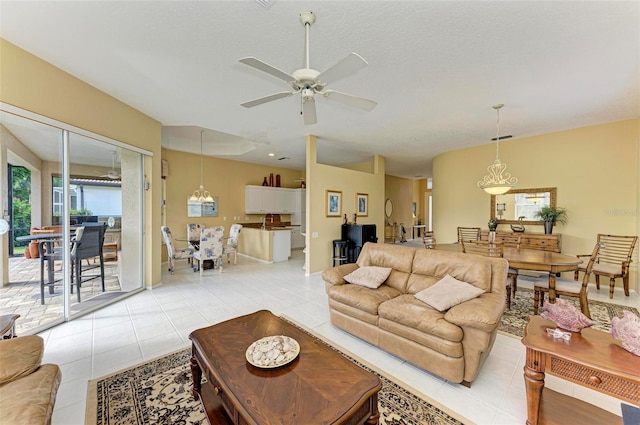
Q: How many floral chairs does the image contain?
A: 4